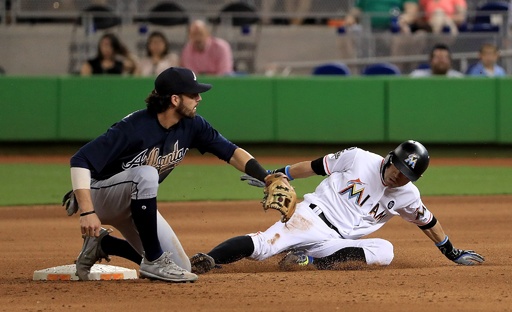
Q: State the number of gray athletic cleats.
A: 2